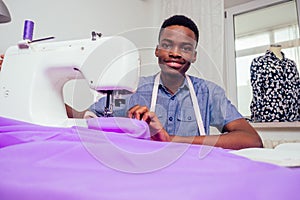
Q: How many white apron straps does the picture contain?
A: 2